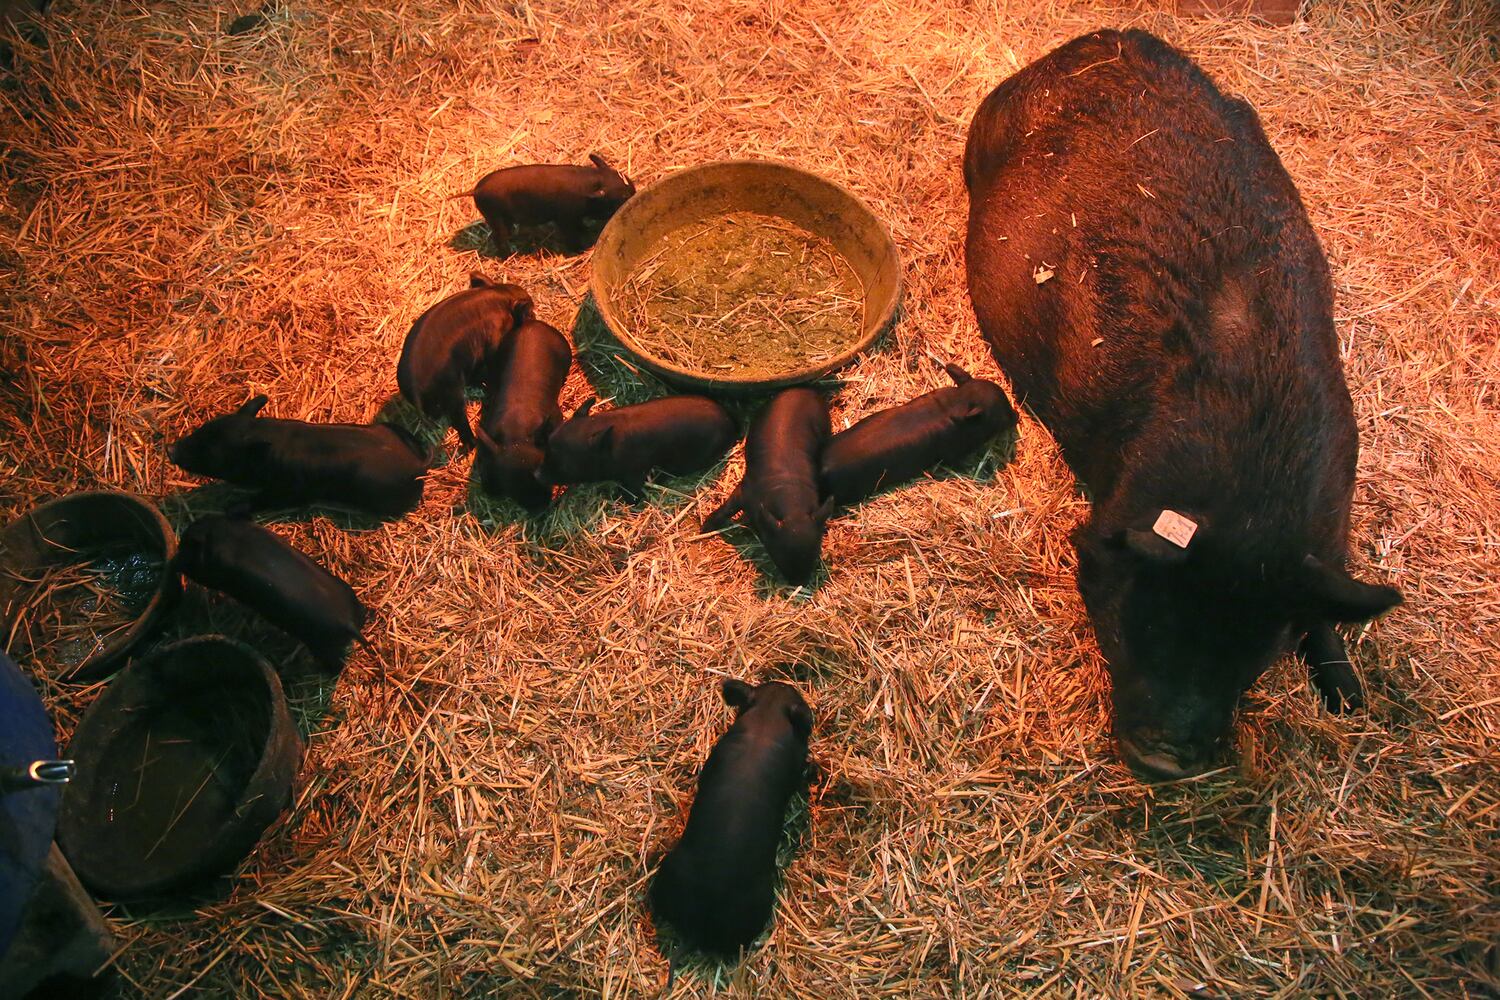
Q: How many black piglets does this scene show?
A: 9